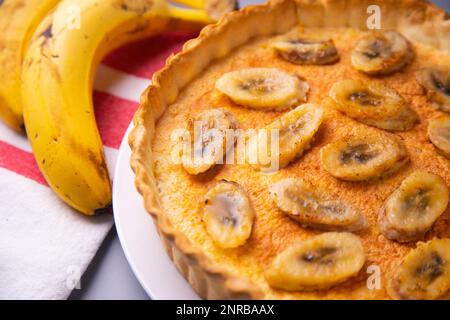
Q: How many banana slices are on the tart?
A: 14